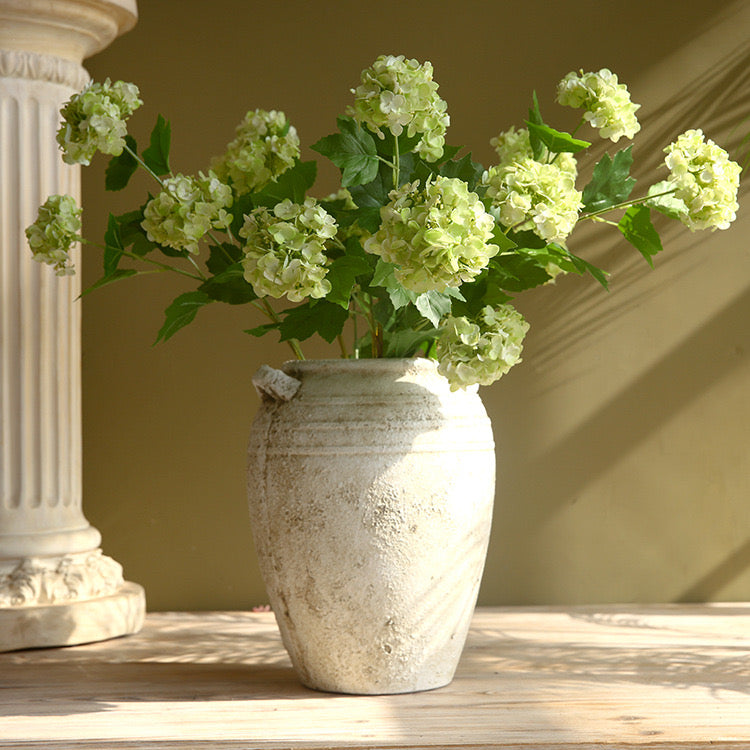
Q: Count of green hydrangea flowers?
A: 12